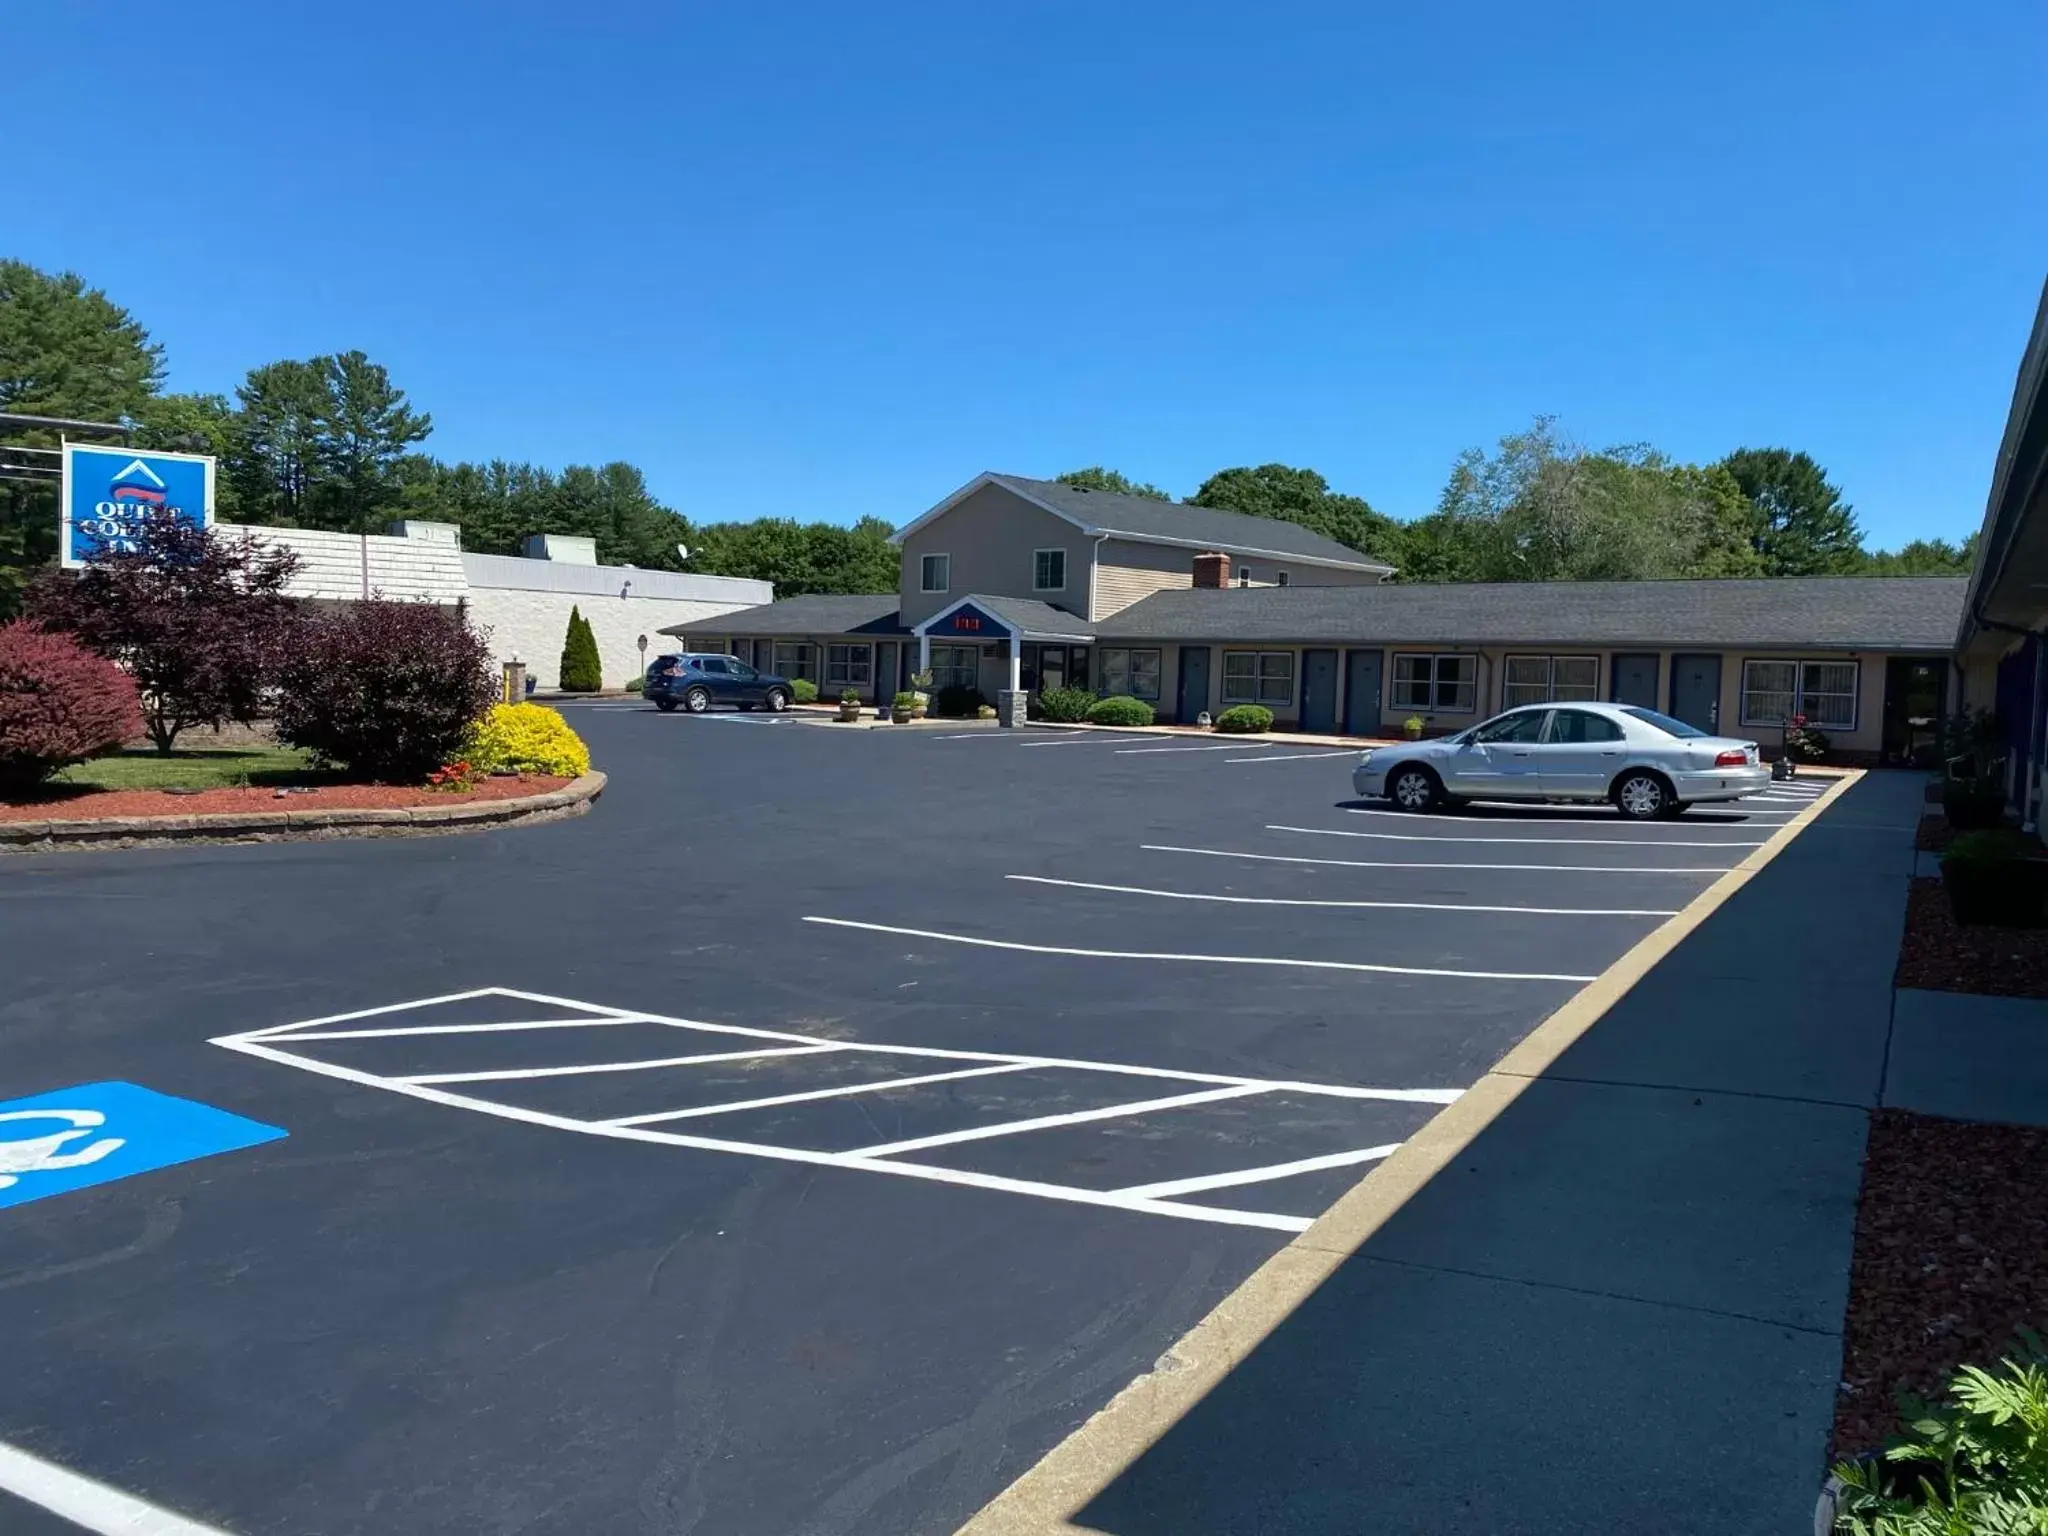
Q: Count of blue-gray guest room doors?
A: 9